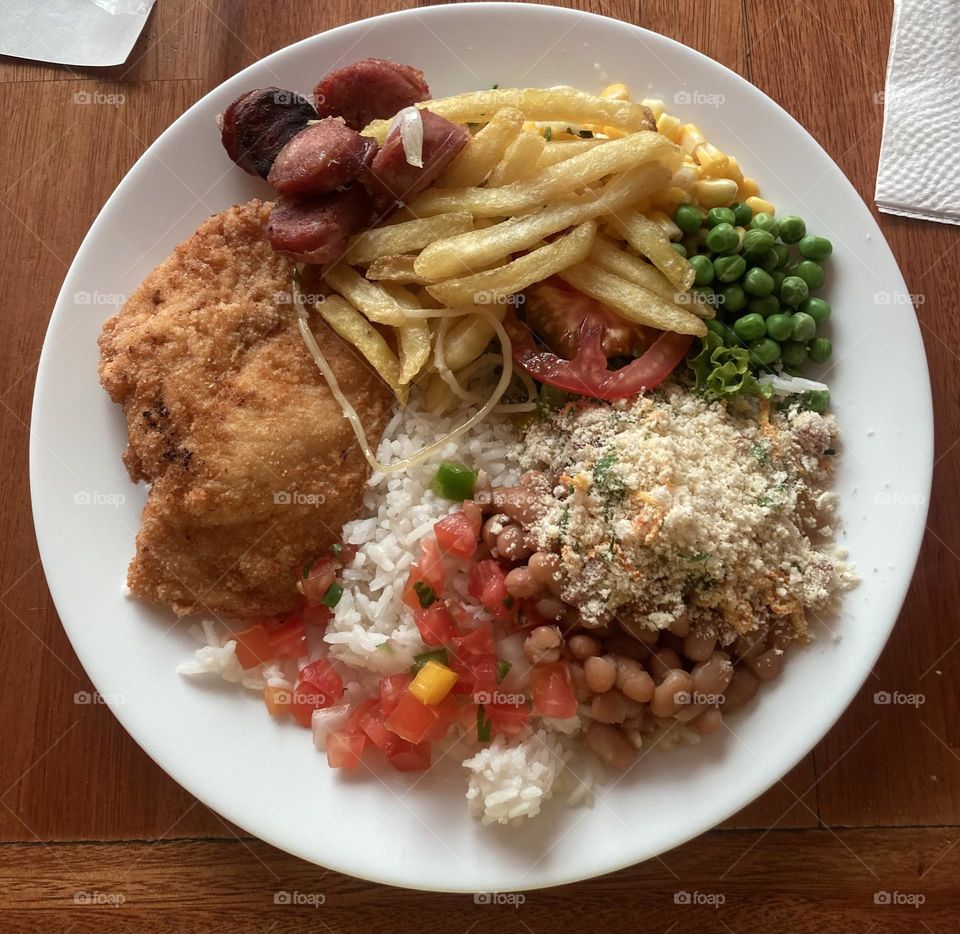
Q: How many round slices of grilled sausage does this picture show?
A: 5